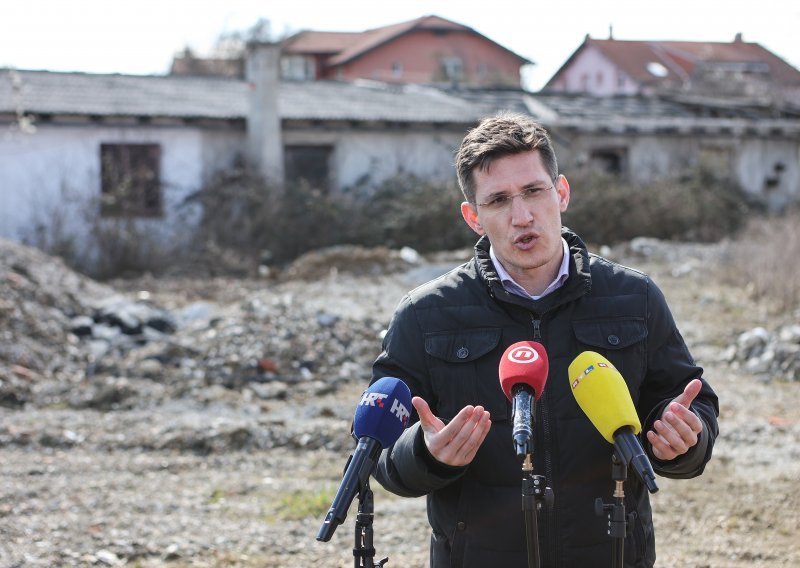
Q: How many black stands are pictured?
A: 3